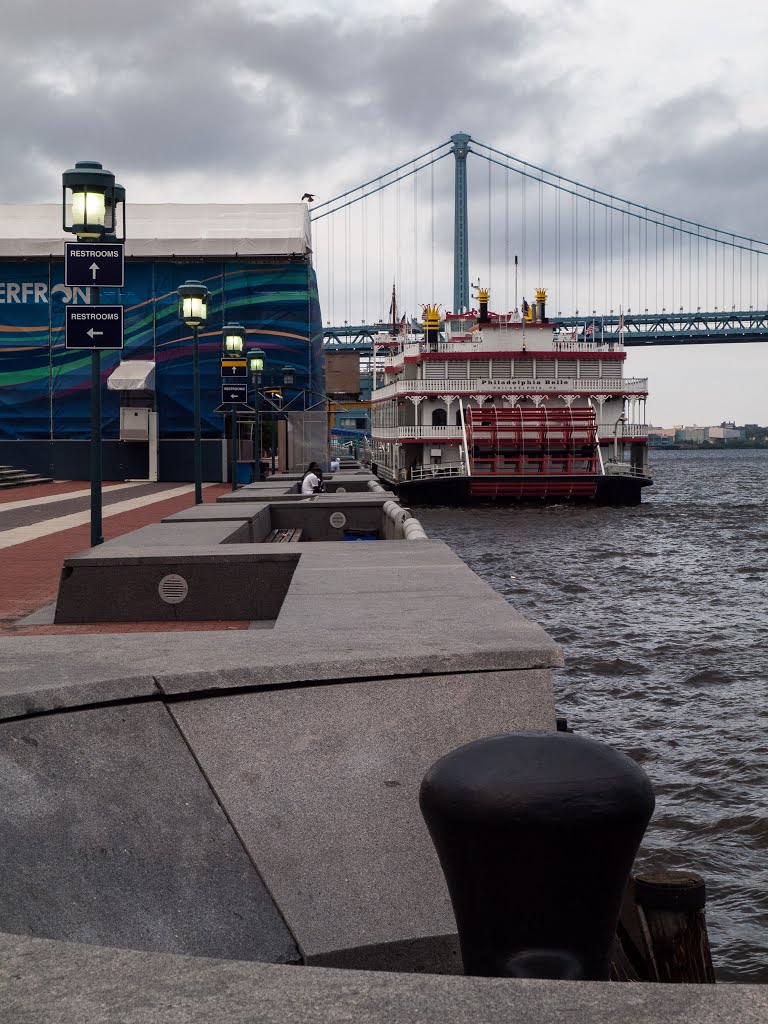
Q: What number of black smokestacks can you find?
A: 3